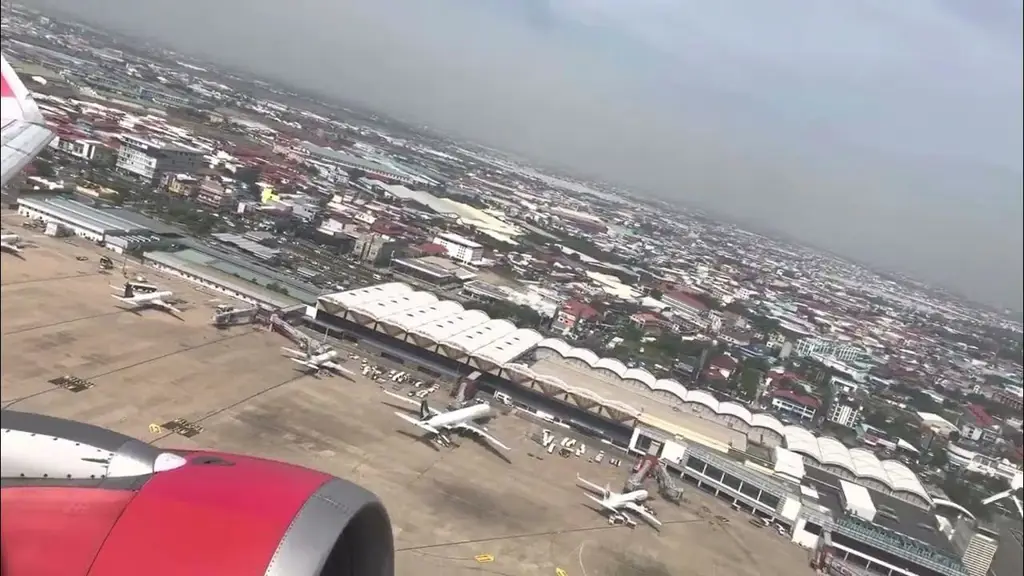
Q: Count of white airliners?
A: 5